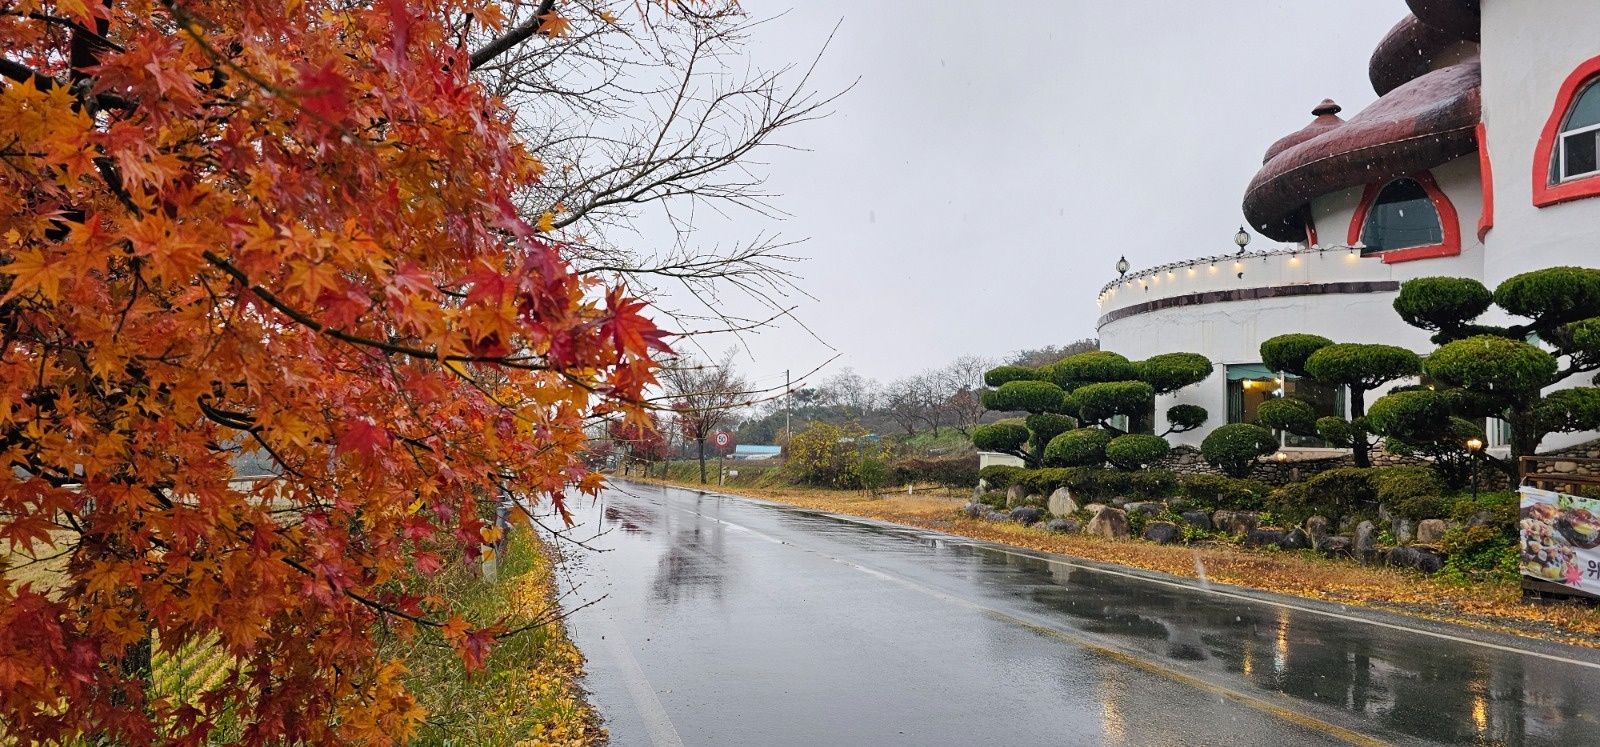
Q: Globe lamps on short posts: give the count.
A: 2